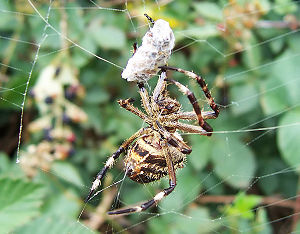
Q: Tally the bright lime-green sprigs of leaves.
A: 1